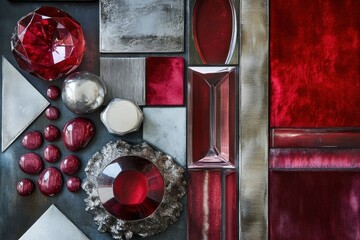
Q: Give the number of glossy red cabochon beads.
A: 11